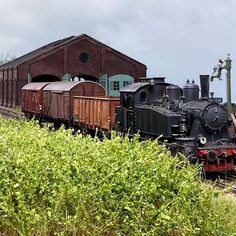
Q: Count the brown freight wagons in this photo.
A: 3